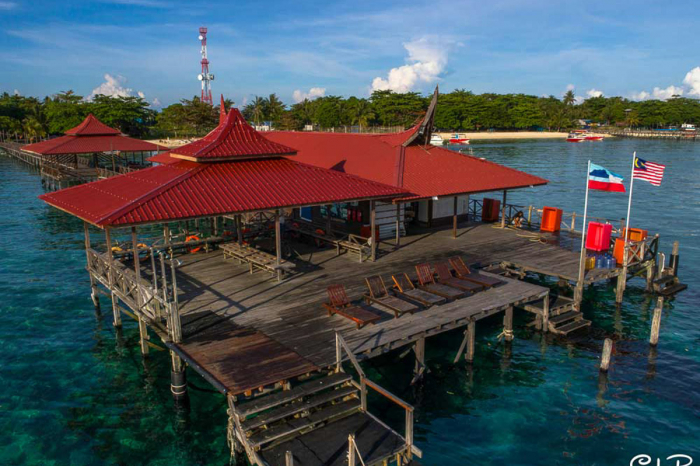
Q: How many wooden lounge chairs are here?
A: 6